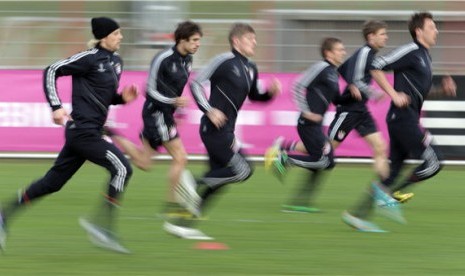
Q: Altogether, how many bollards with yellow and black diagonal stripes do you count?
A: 0